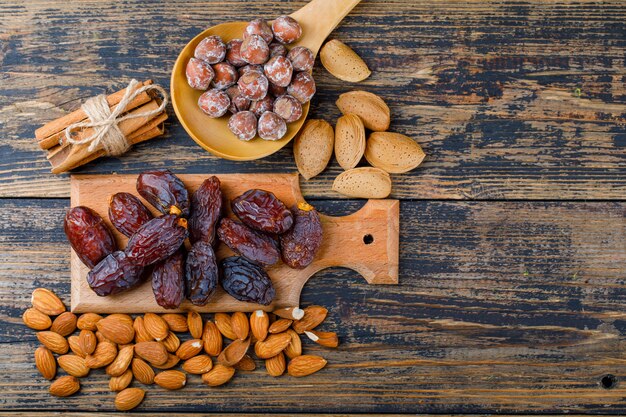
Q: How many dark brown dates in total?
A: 12